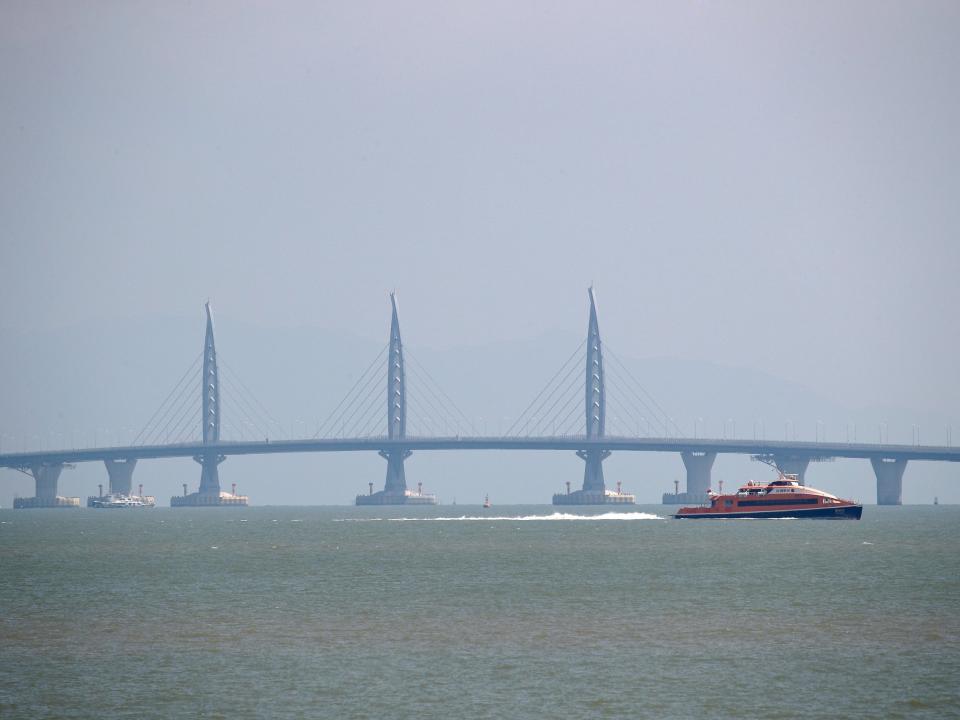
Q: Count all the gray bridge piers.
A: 8